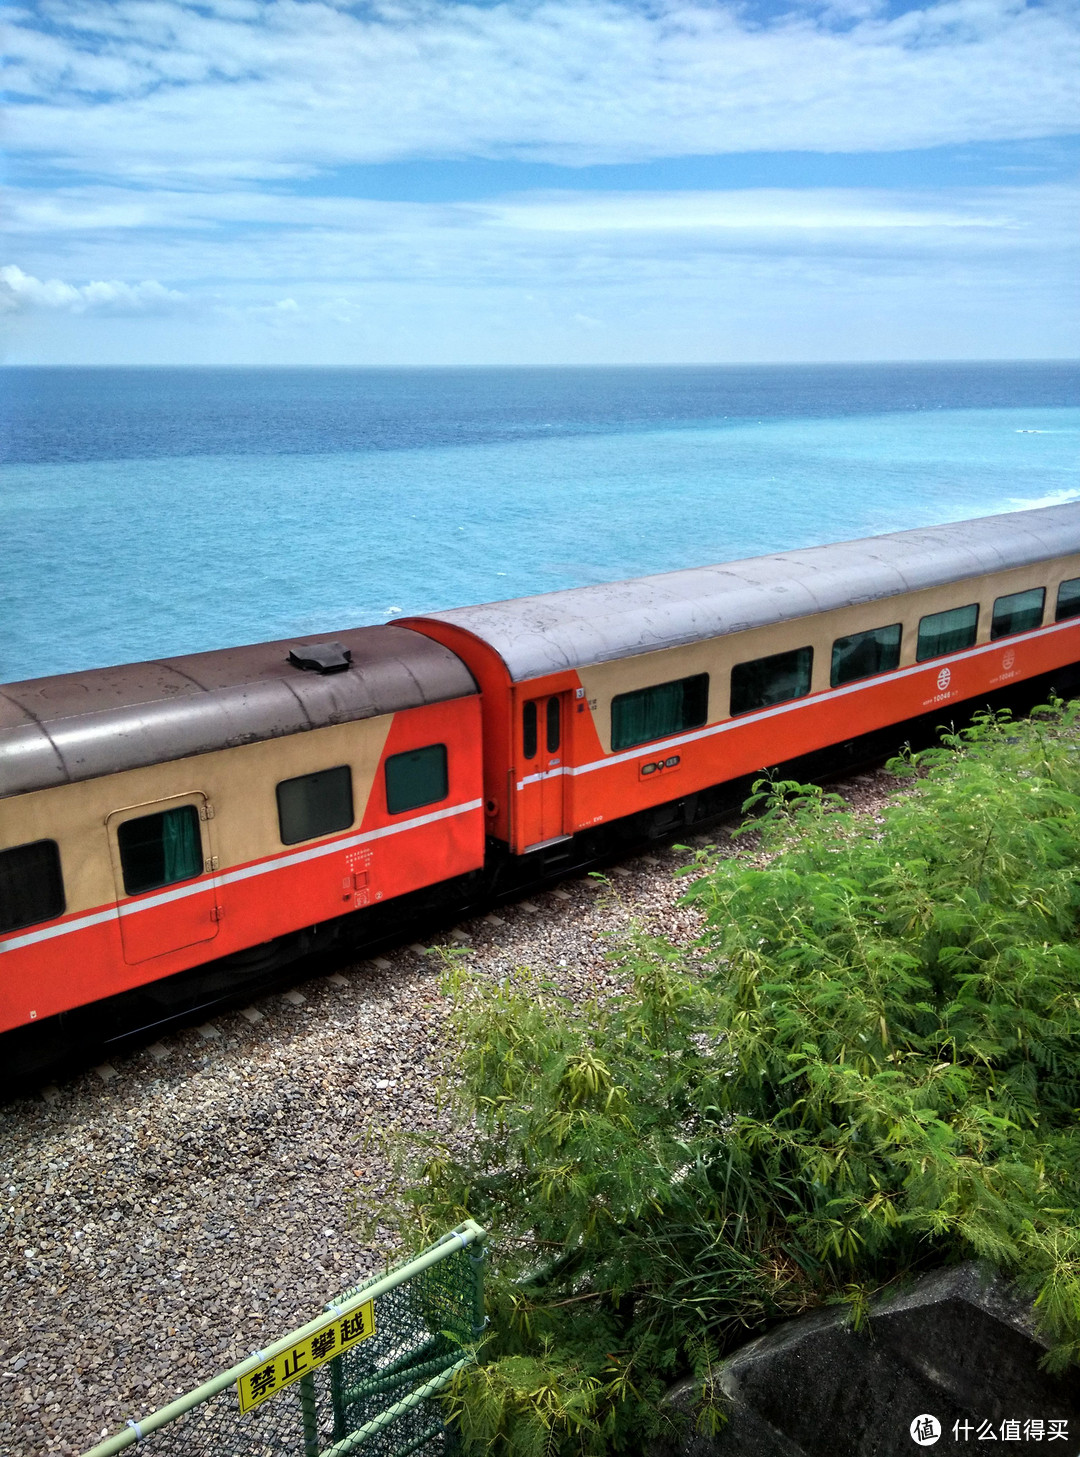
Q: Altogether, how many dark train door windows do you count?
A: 2